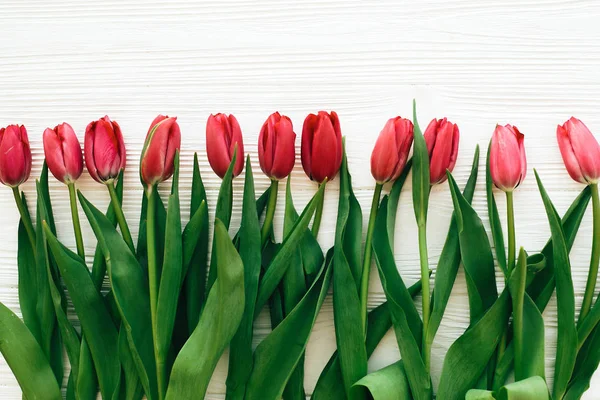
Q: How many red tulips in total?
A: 11